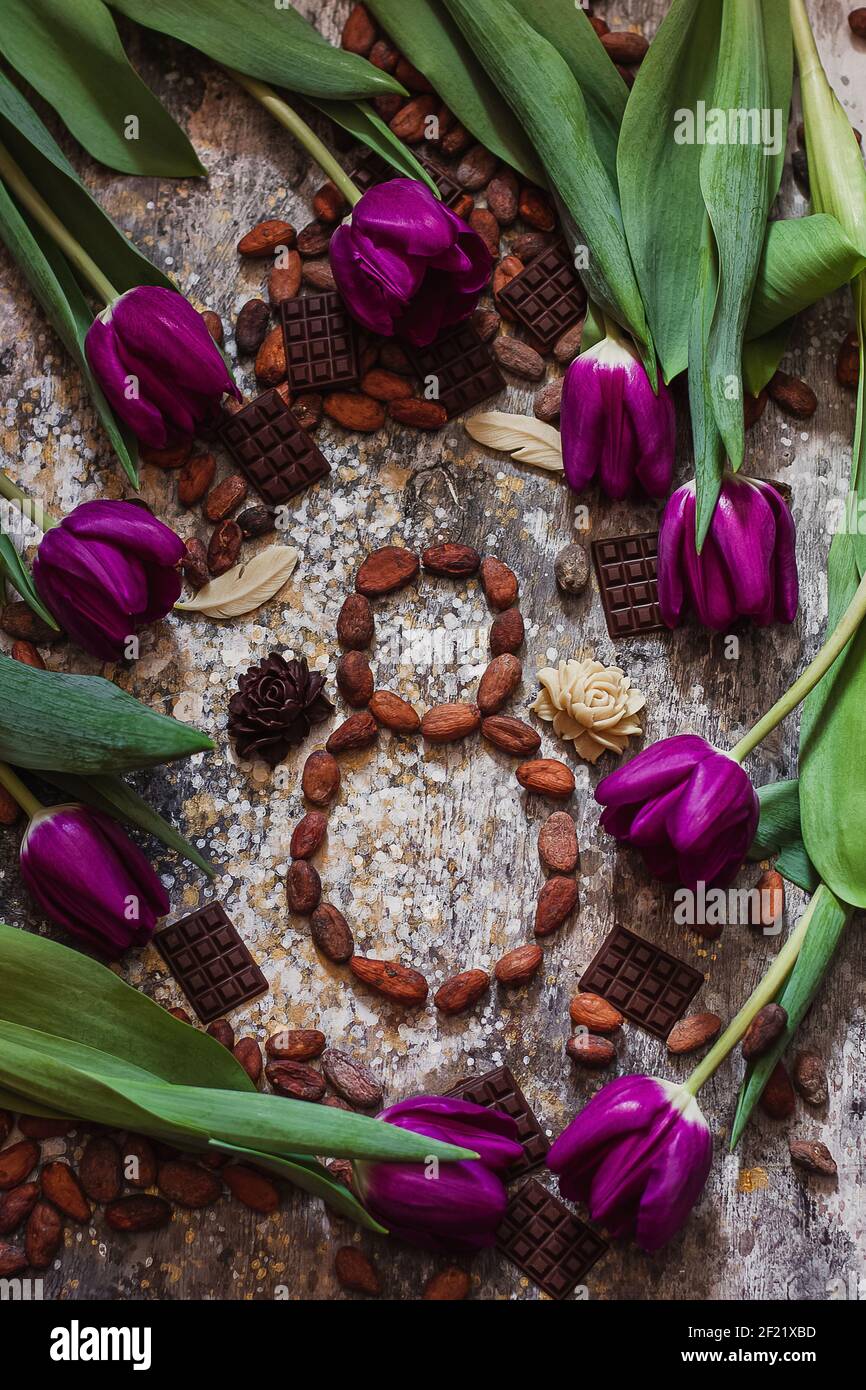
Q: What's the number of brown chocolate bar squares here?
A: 10